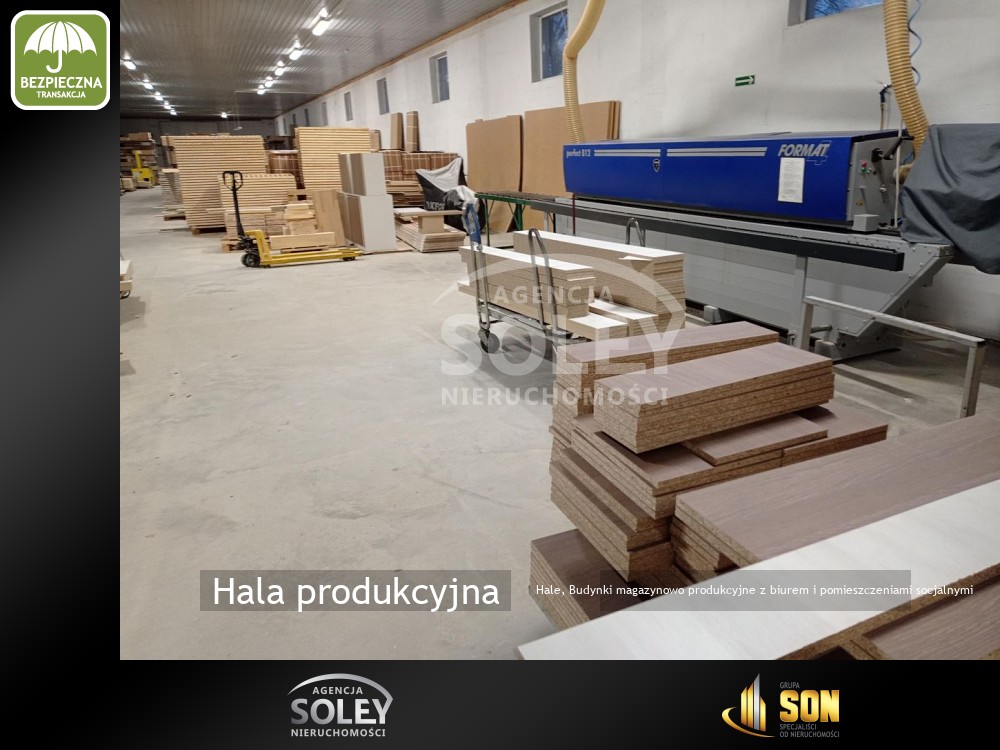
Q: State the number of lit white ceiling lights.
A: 11